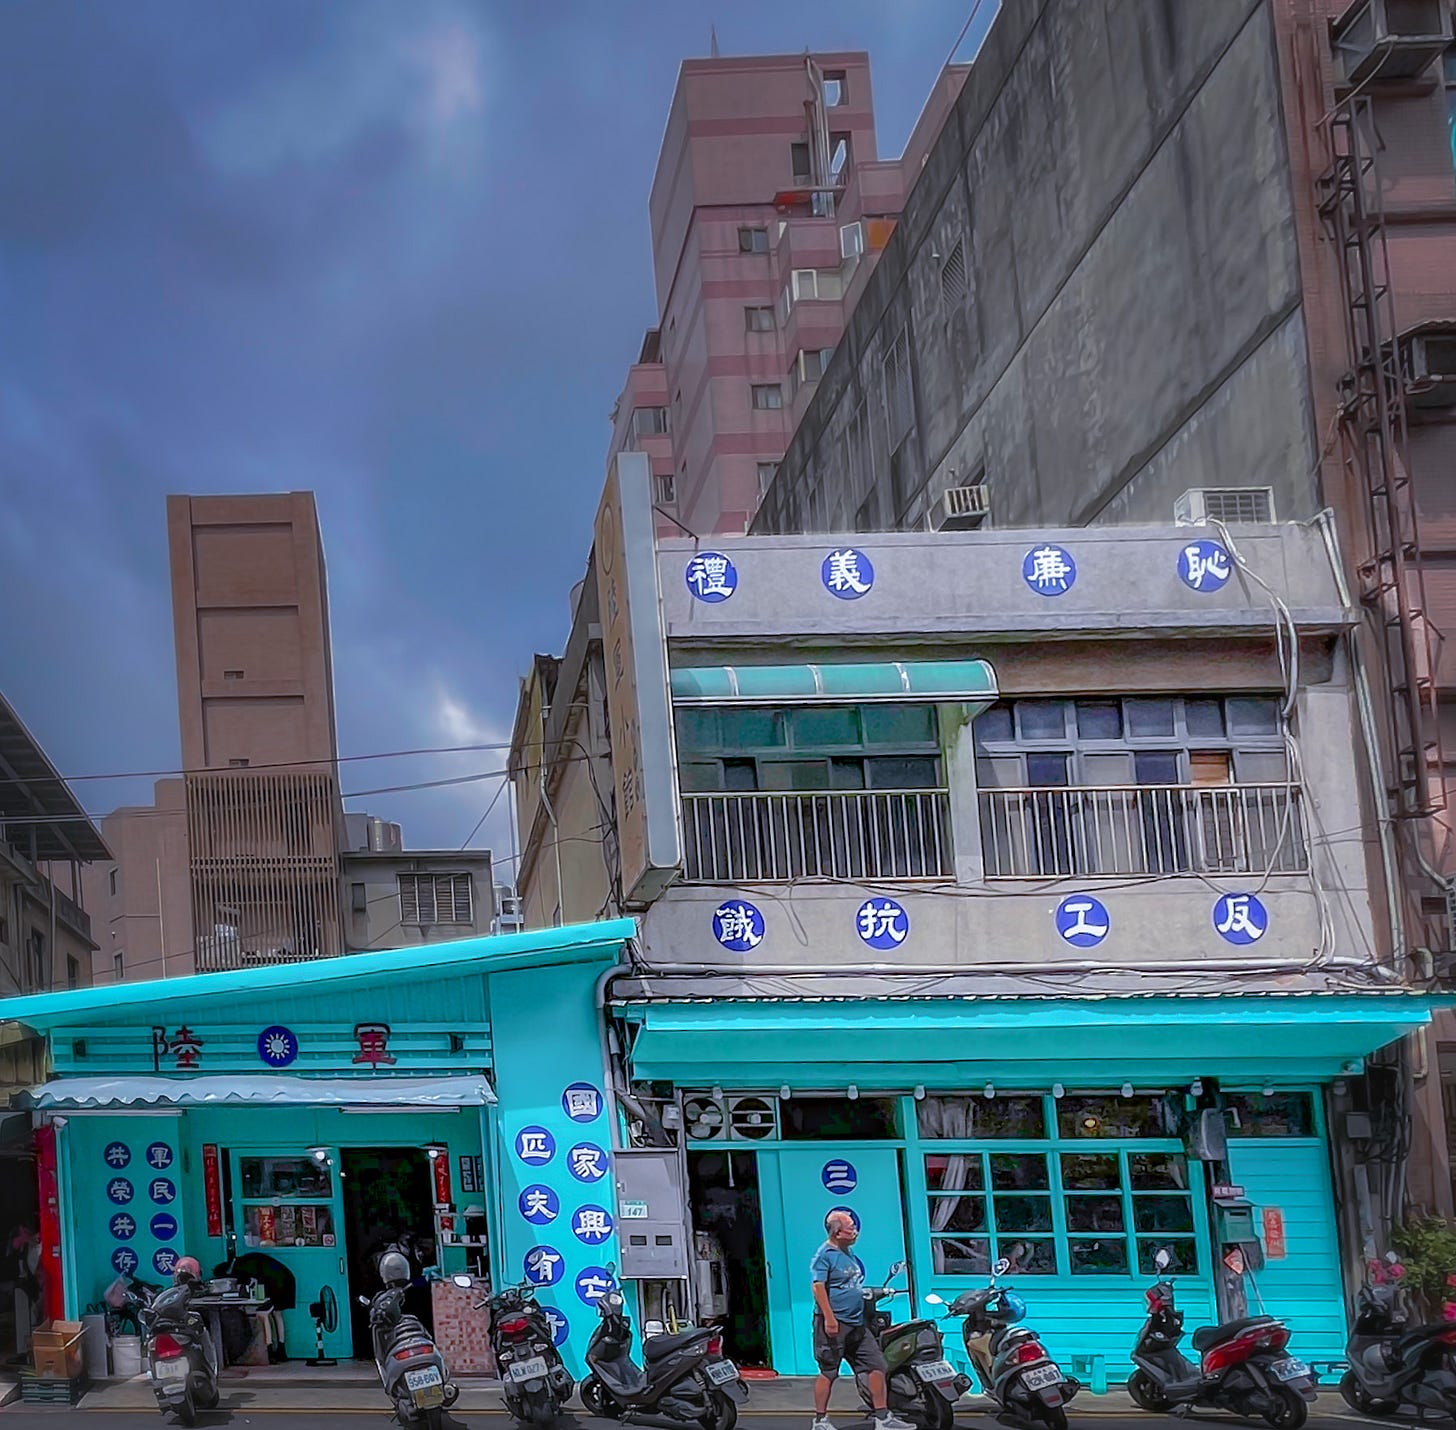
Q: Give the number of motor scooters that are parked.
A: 8